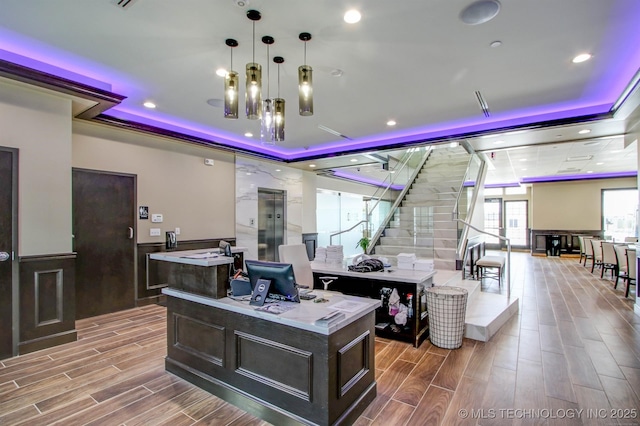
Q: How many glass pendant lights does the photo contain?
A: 5